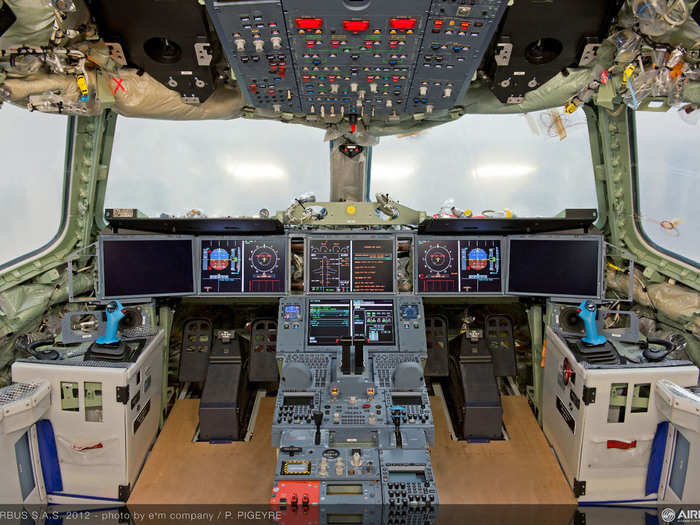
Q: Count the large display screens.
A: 6